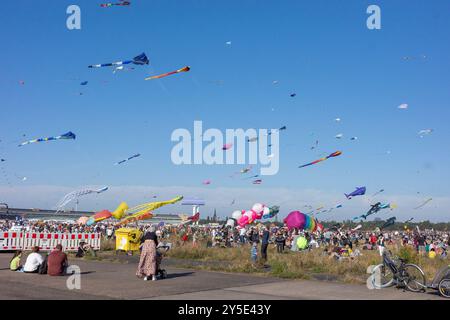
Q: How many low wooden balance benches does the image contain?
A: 0